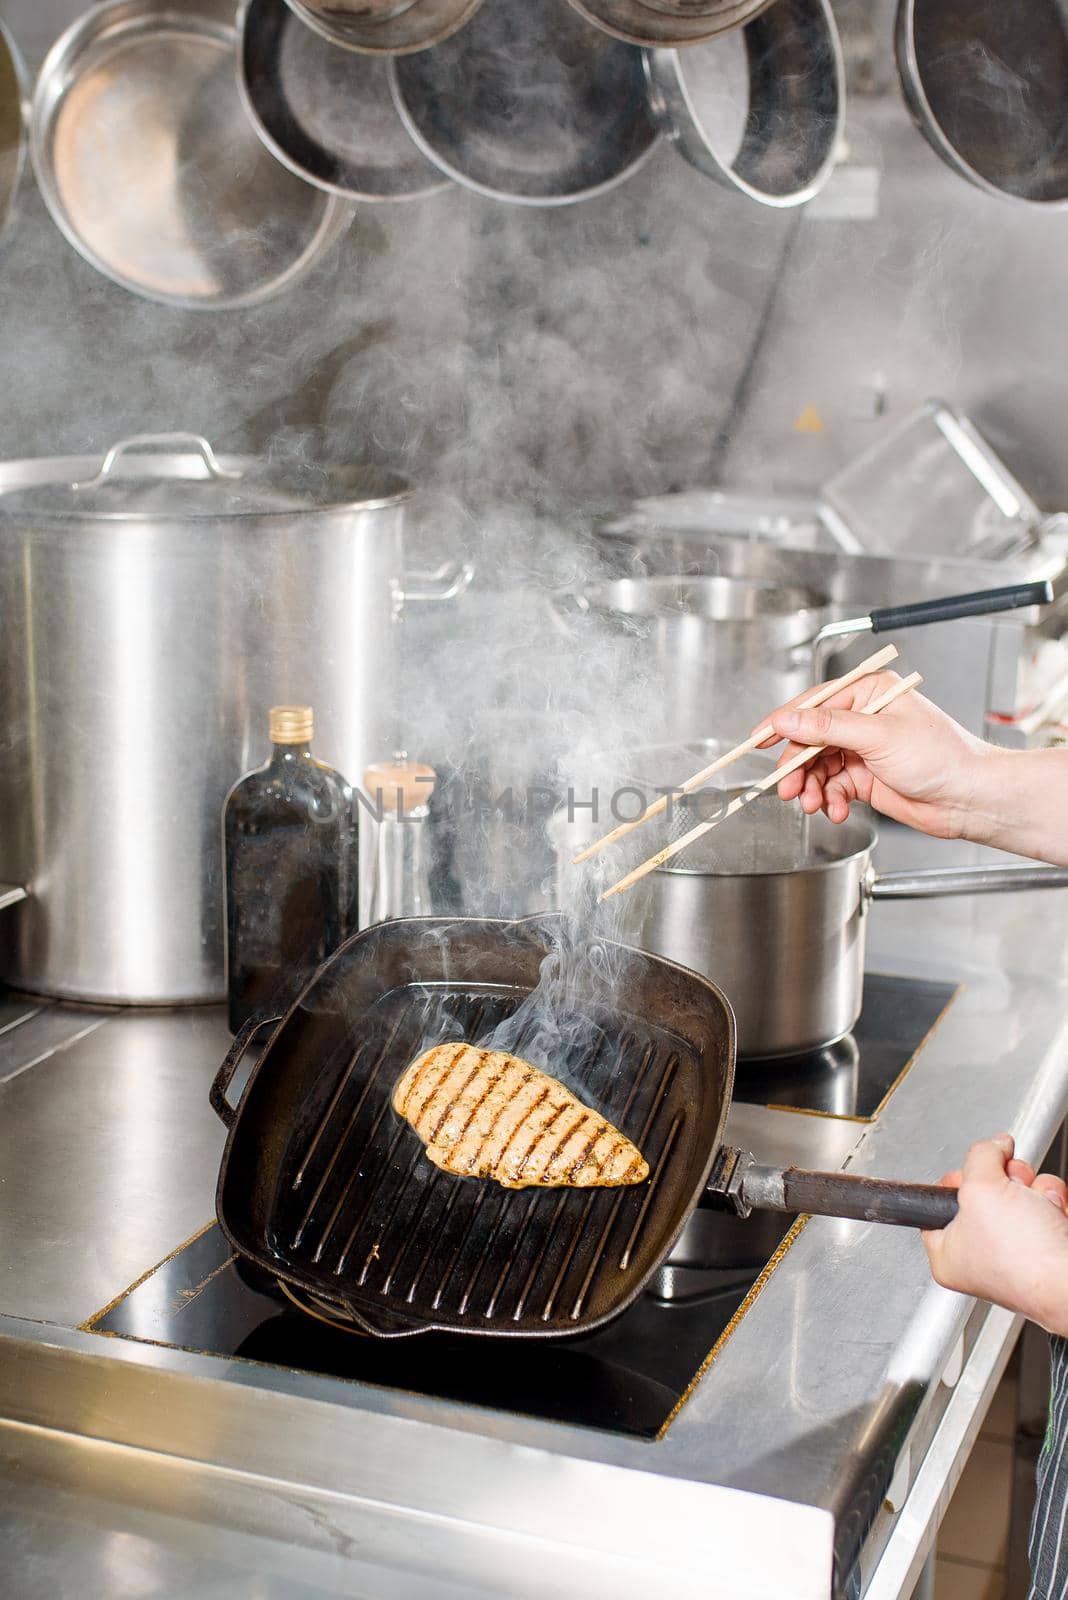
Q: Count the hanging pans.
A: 8